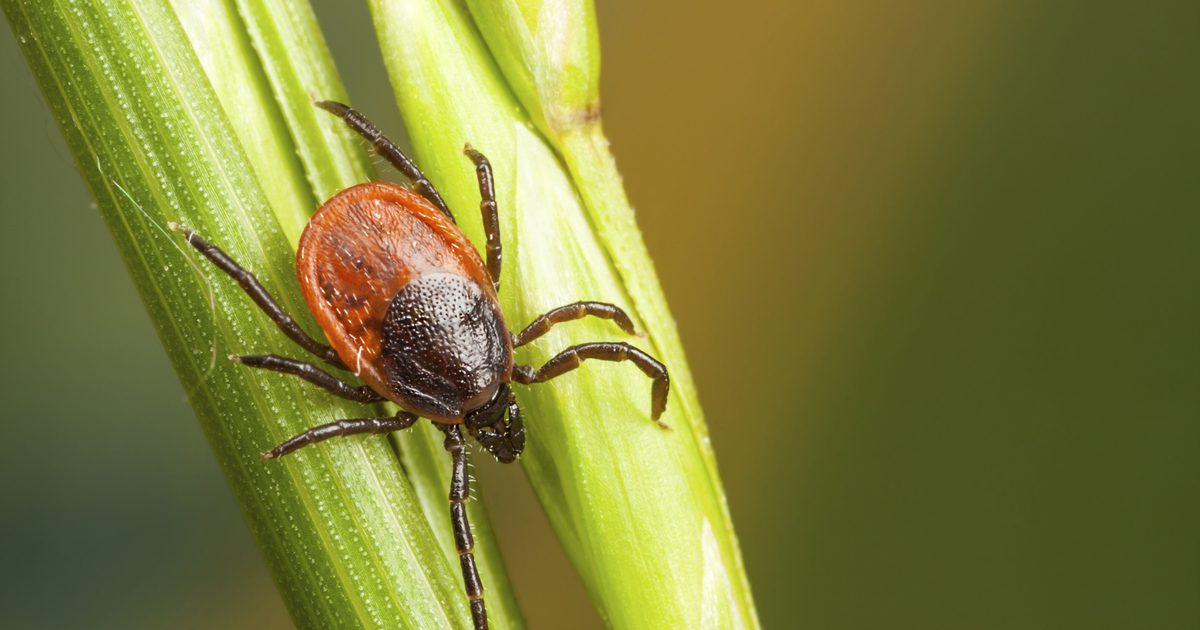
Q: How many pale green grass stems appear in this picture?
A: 2